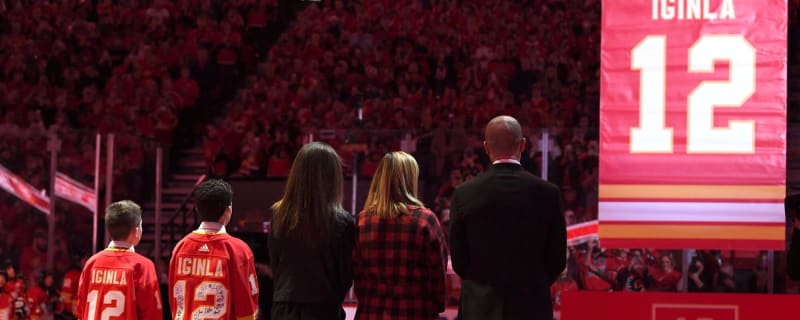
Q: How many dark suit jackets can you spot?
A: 1